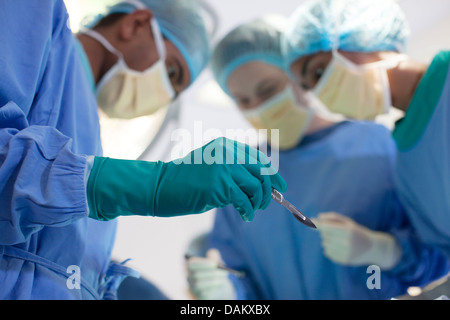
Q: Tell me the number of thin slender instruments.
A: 2